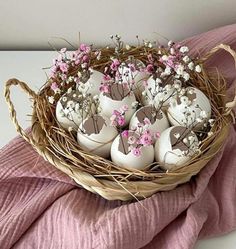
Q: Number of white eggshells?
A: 10